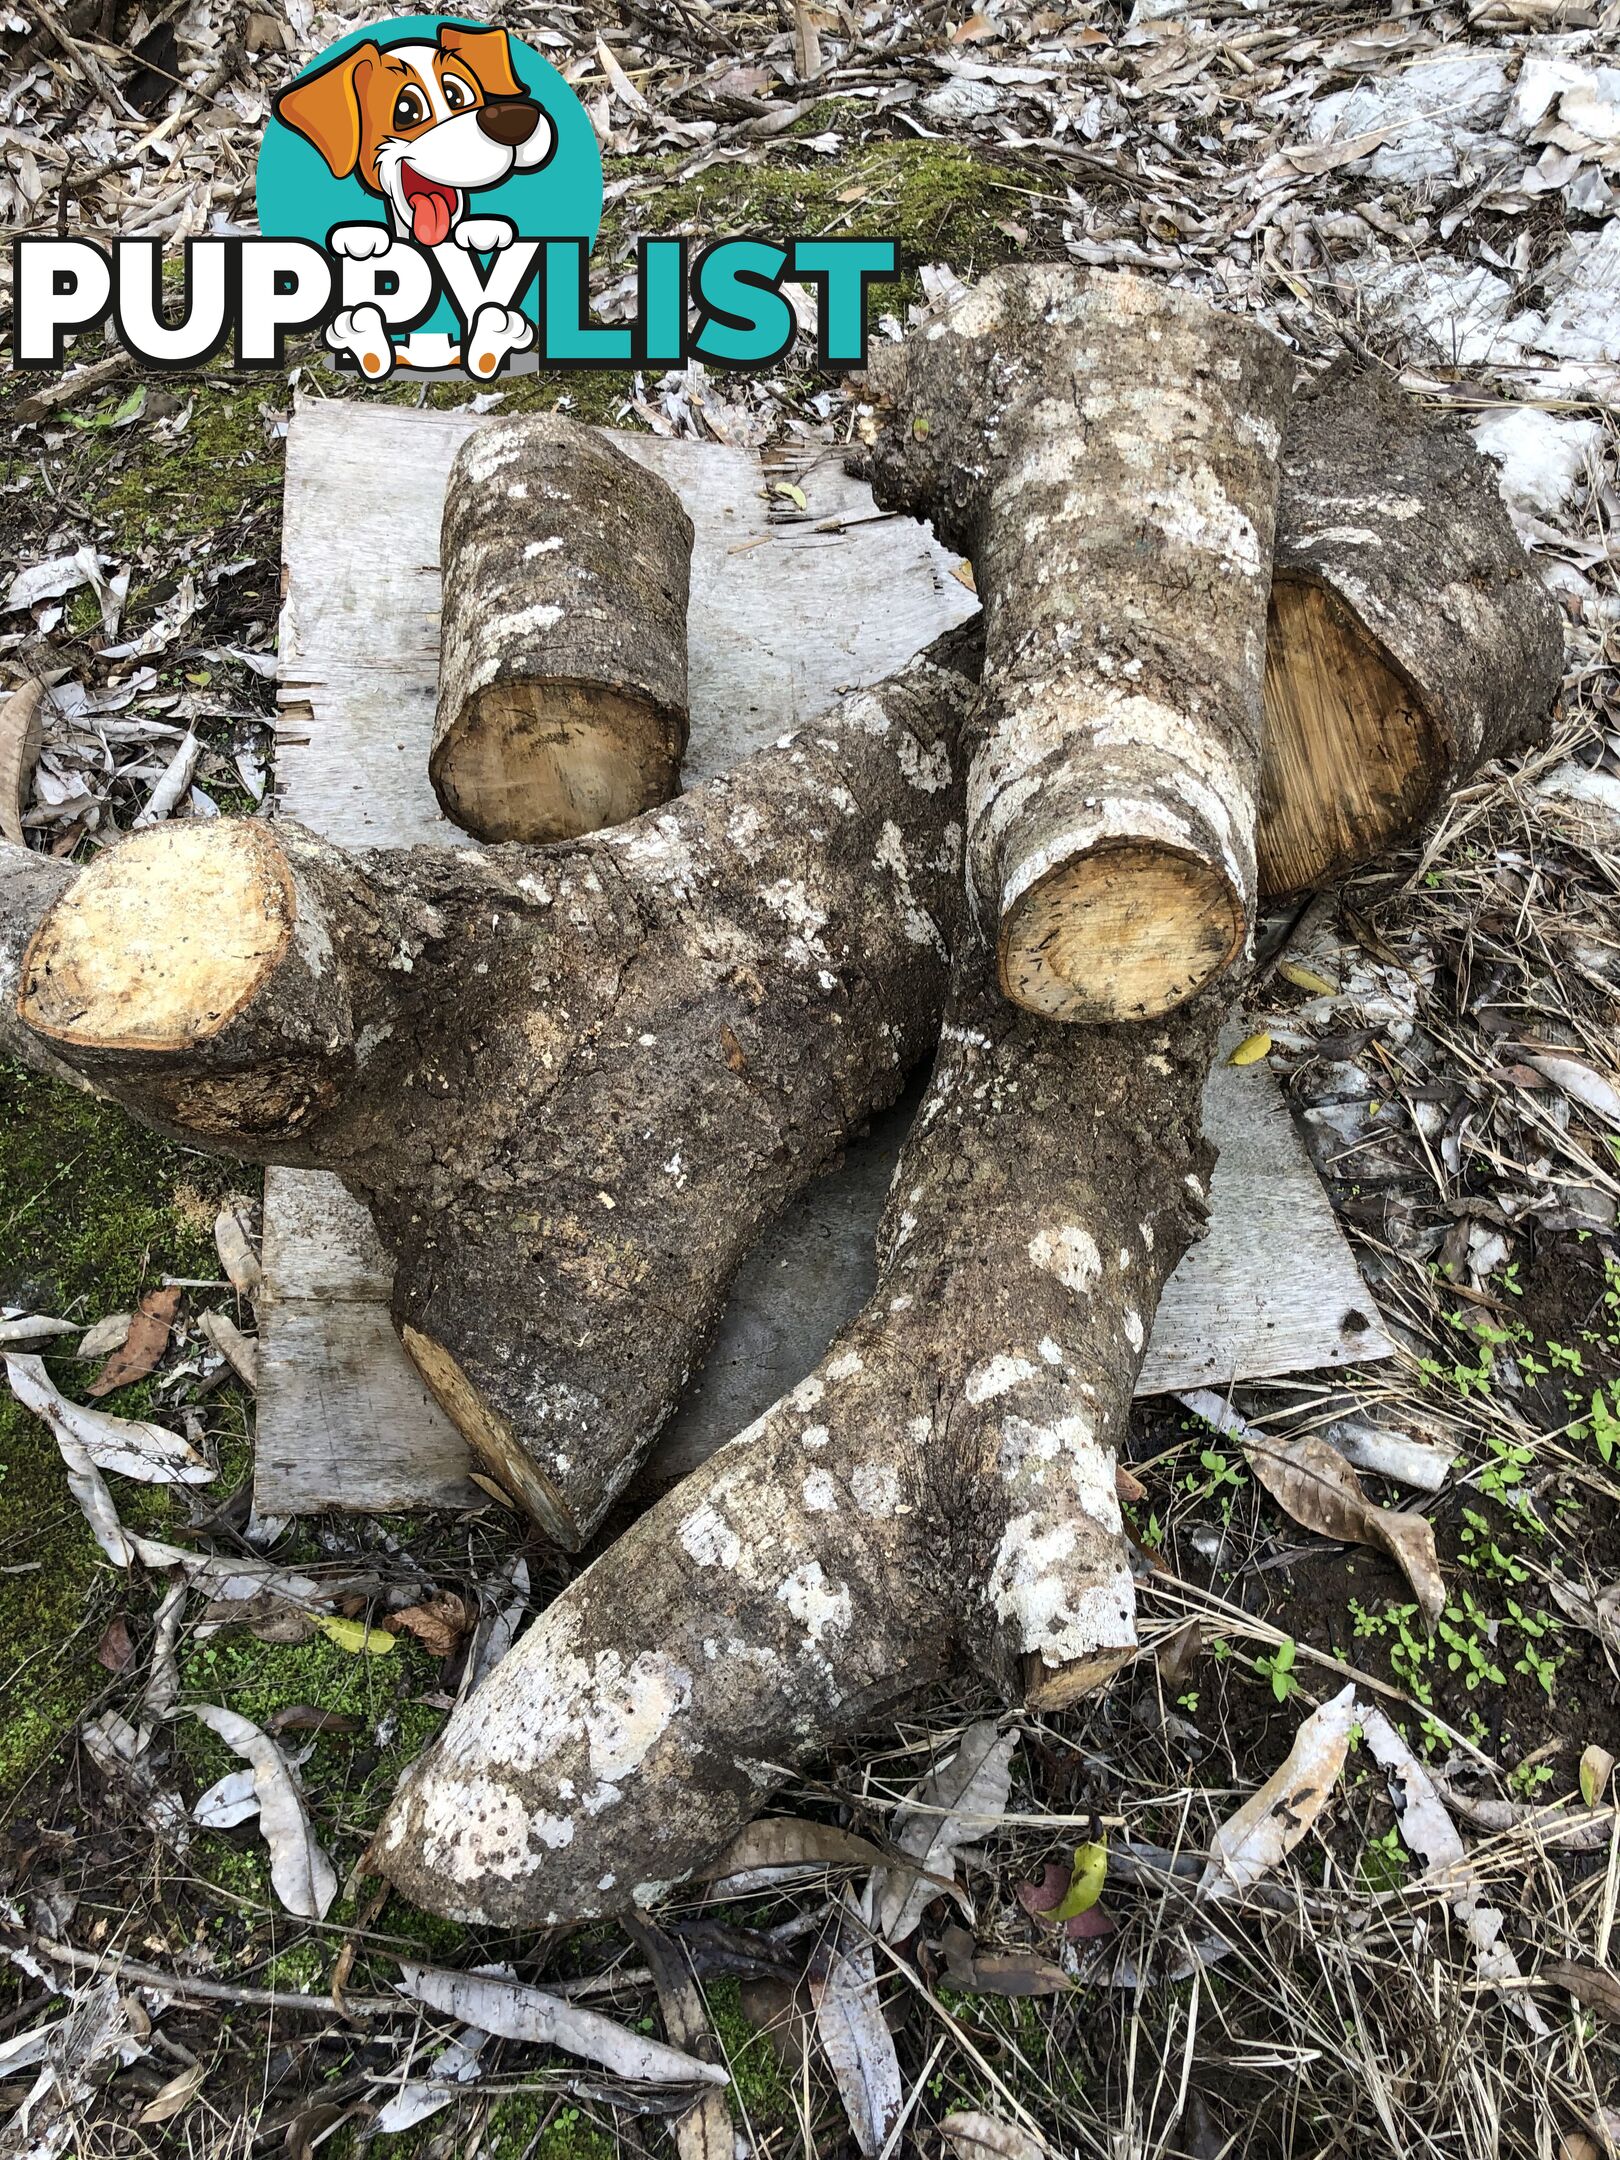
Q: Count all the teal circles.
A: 1